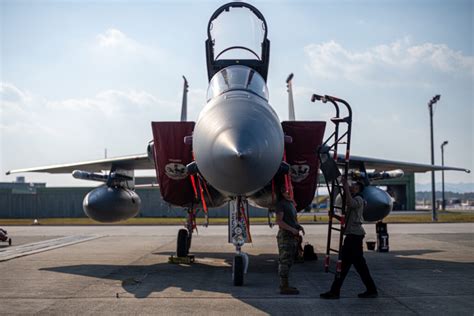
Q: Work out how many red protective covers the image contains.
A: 2